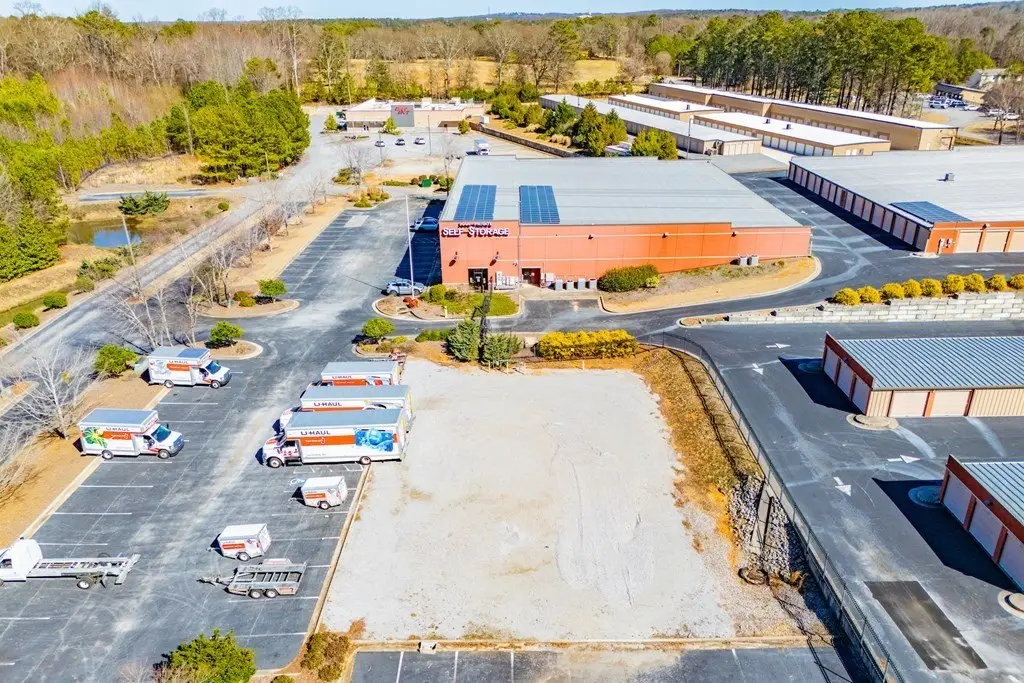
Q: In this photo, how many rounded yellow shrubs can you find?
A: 9